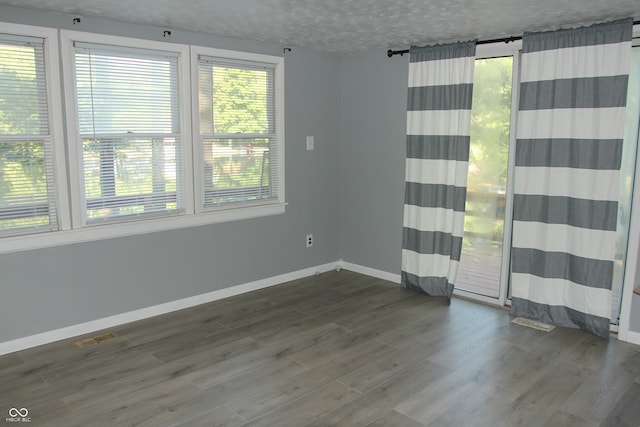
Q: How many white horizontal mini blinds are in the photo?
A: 3